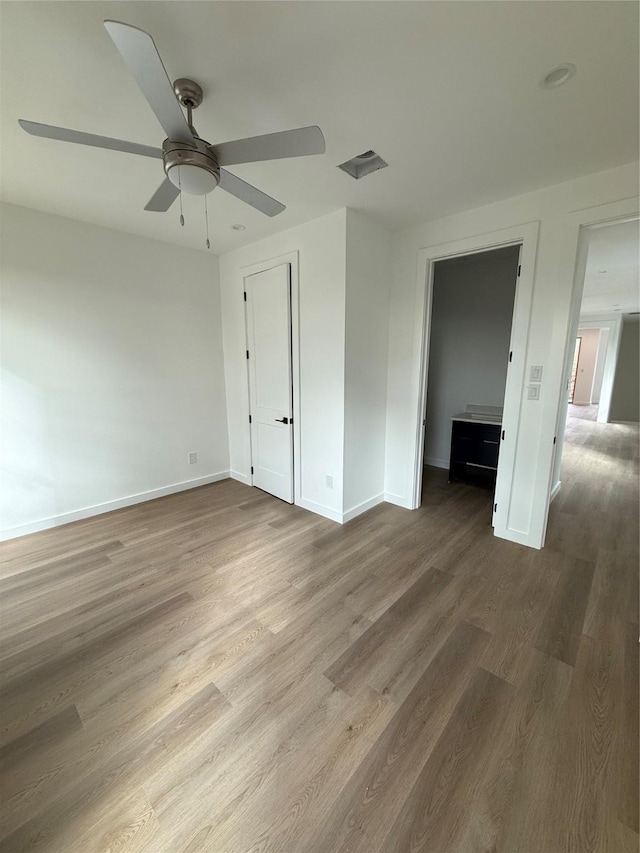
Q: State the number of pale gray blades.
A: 5